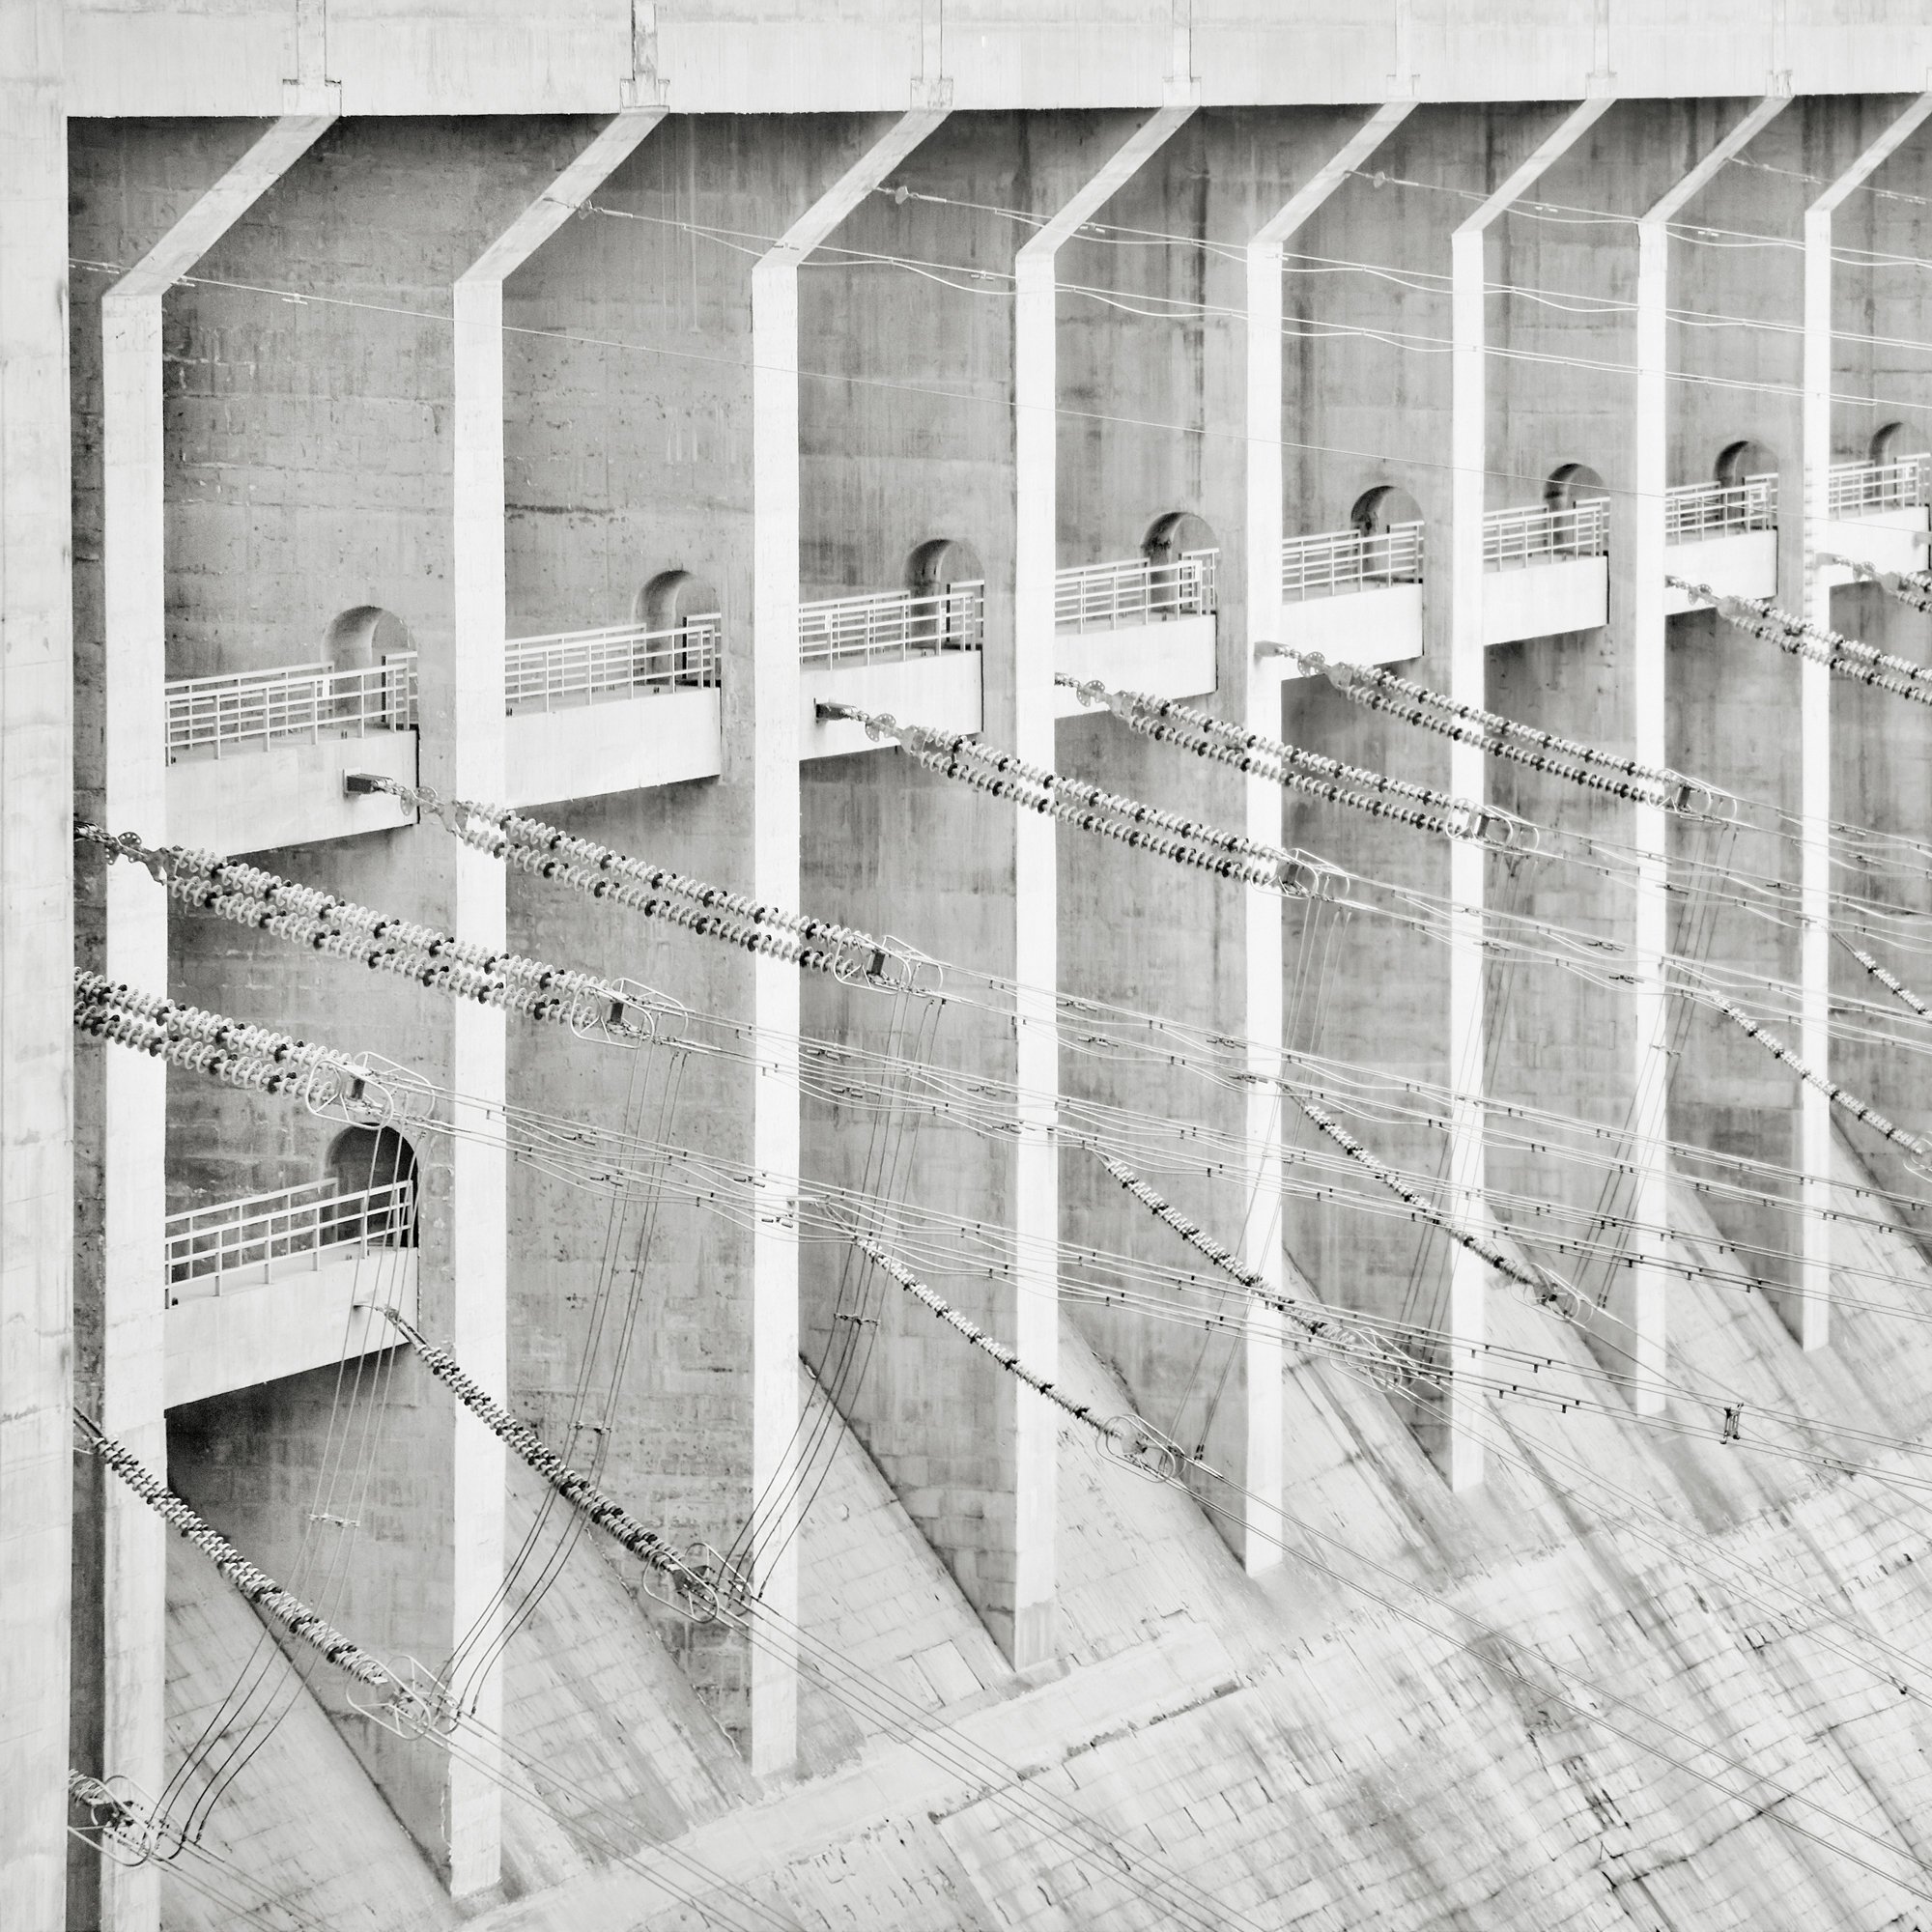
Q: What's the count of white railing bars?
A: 9